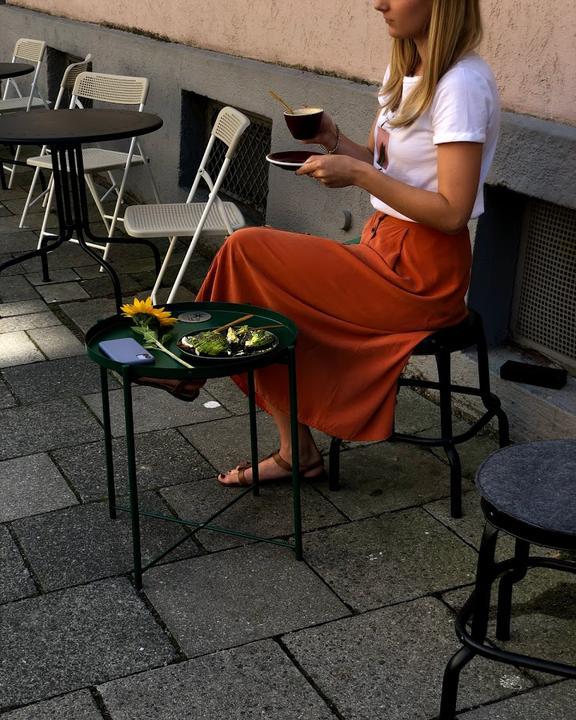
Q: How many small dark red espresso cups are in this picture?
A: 1